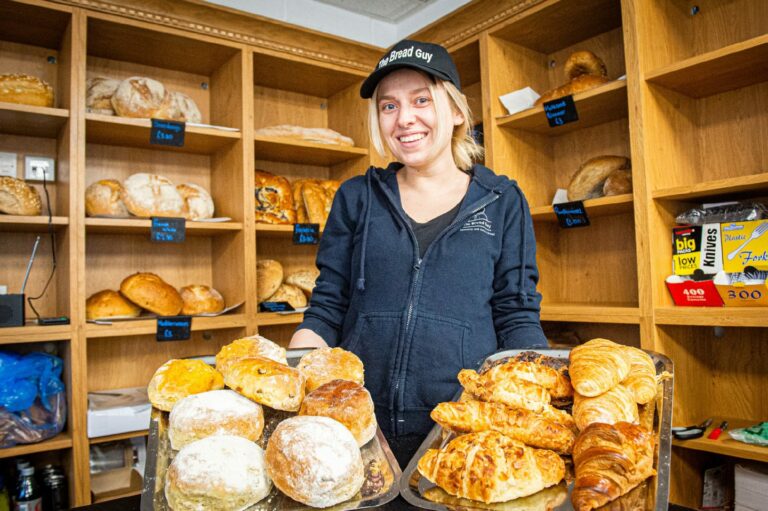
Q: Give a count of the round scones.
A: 8